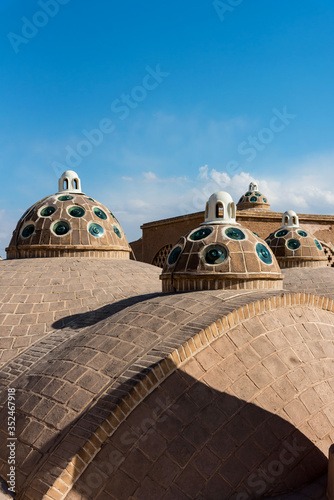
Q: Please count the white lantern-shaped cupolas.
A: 4